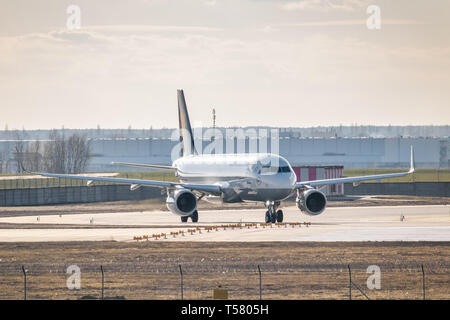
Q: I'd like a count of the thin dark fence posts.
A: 6